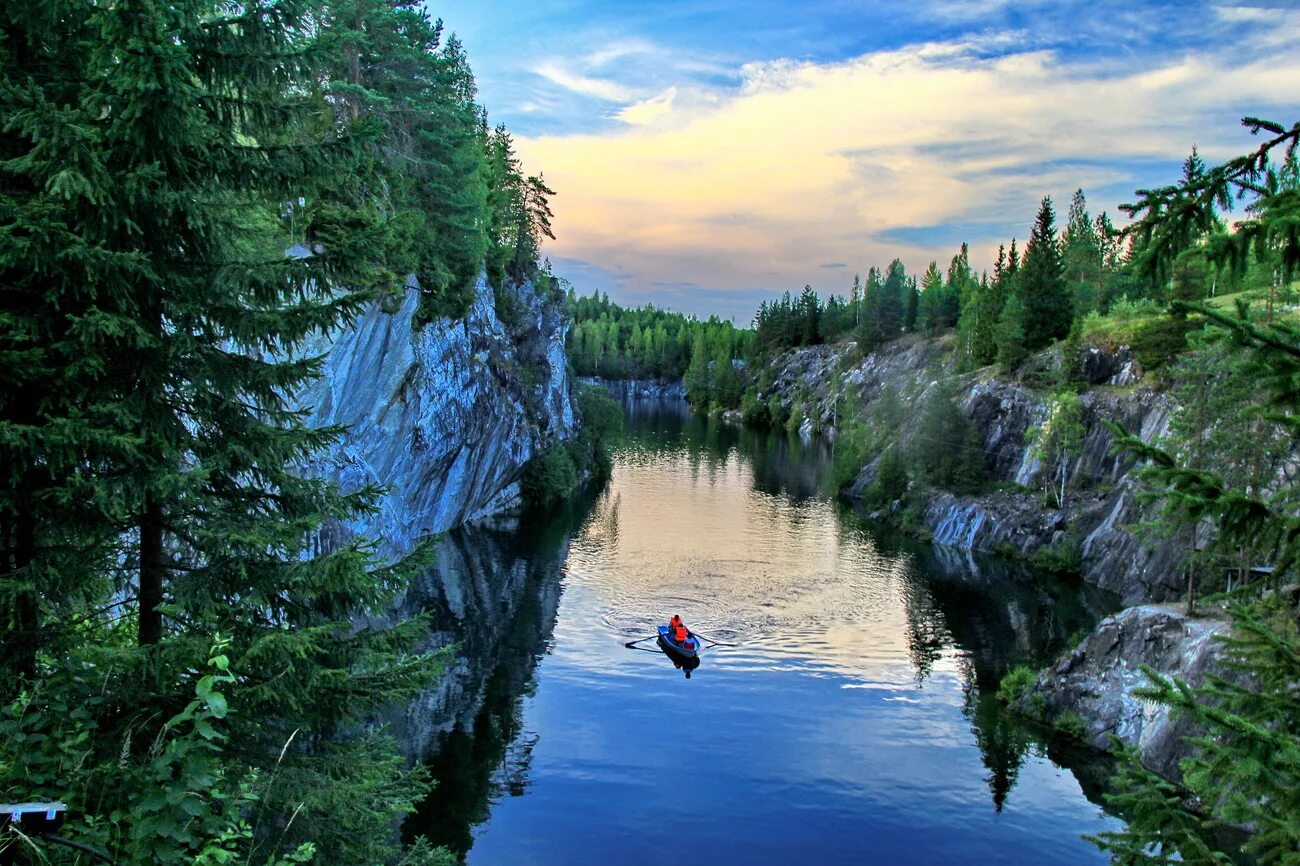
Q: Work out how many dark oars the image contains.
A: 2